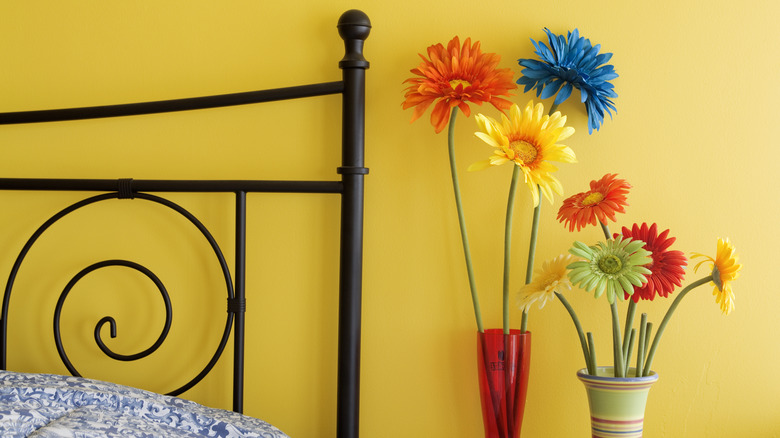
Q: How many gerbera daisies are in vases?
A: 8